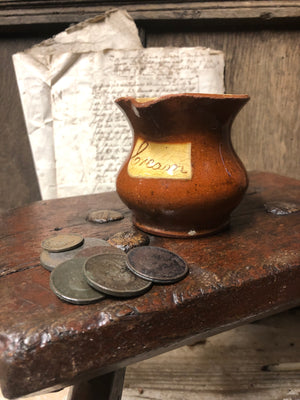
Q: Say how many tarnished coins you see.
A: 6